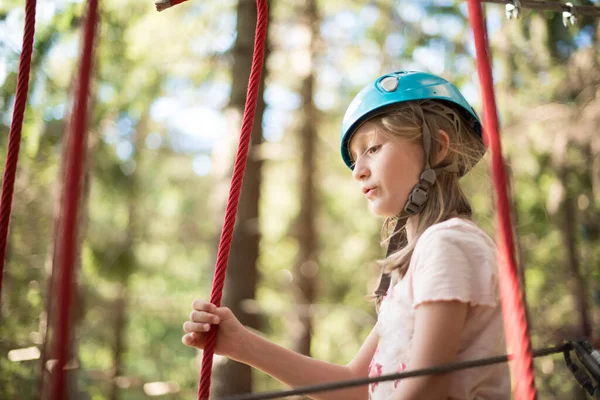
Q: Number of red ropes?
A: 4